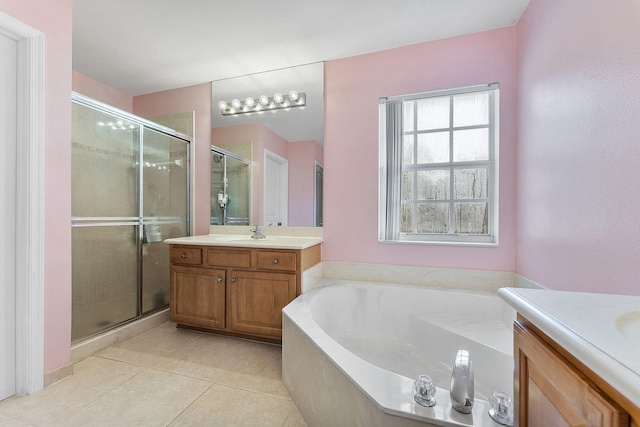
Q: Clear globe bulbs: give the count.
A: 6